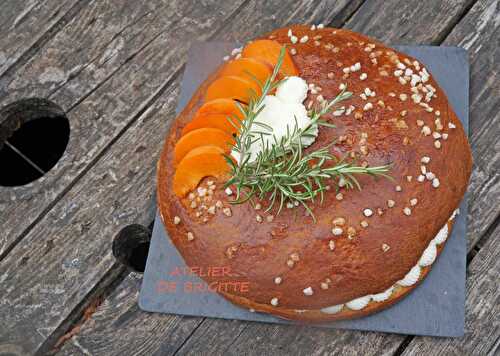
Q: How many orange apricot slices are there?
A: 7